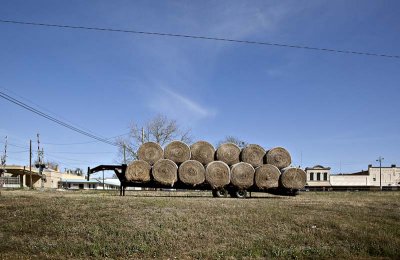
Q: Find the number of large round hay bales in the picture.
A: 13